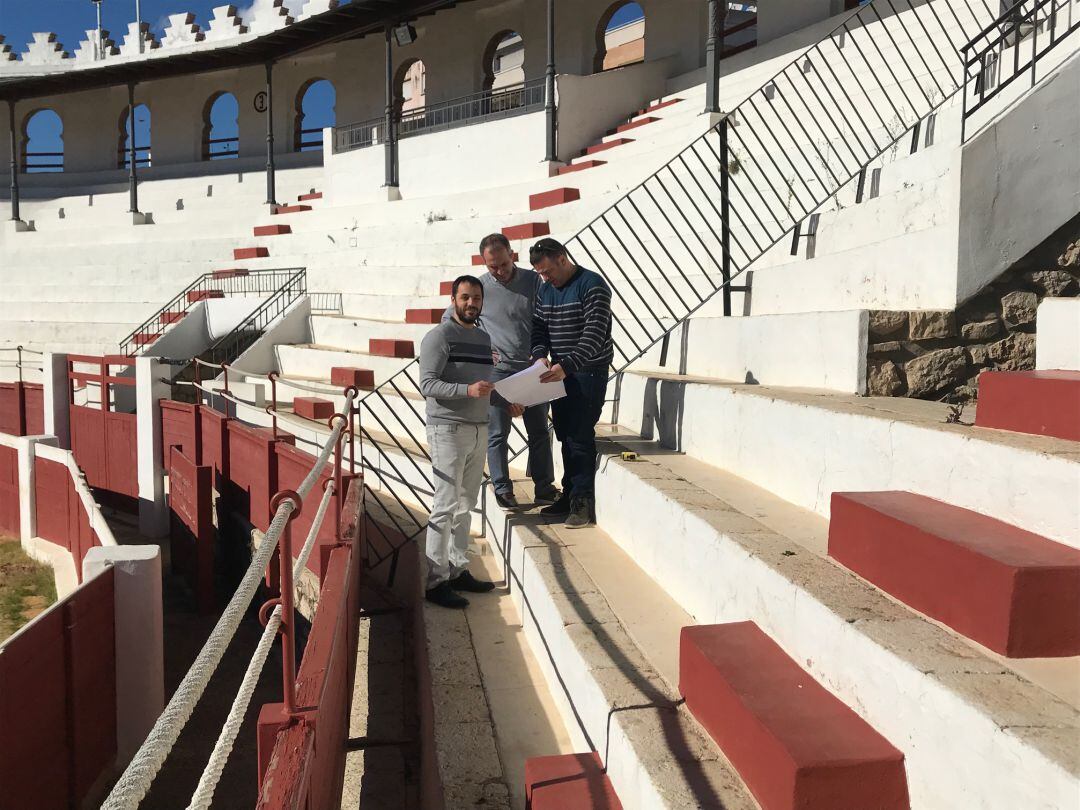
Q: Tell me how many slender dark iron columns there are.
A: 6